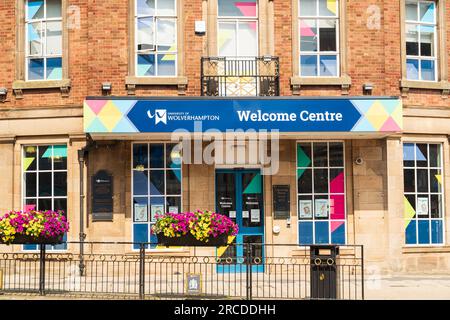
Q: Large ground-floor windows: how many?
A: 4